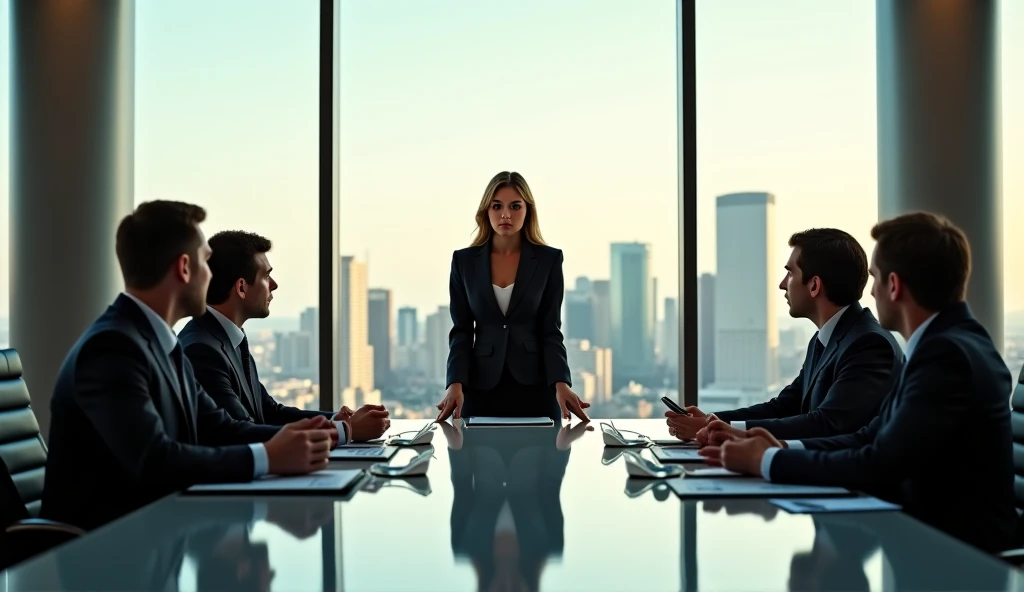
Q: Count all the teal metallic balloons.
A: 0